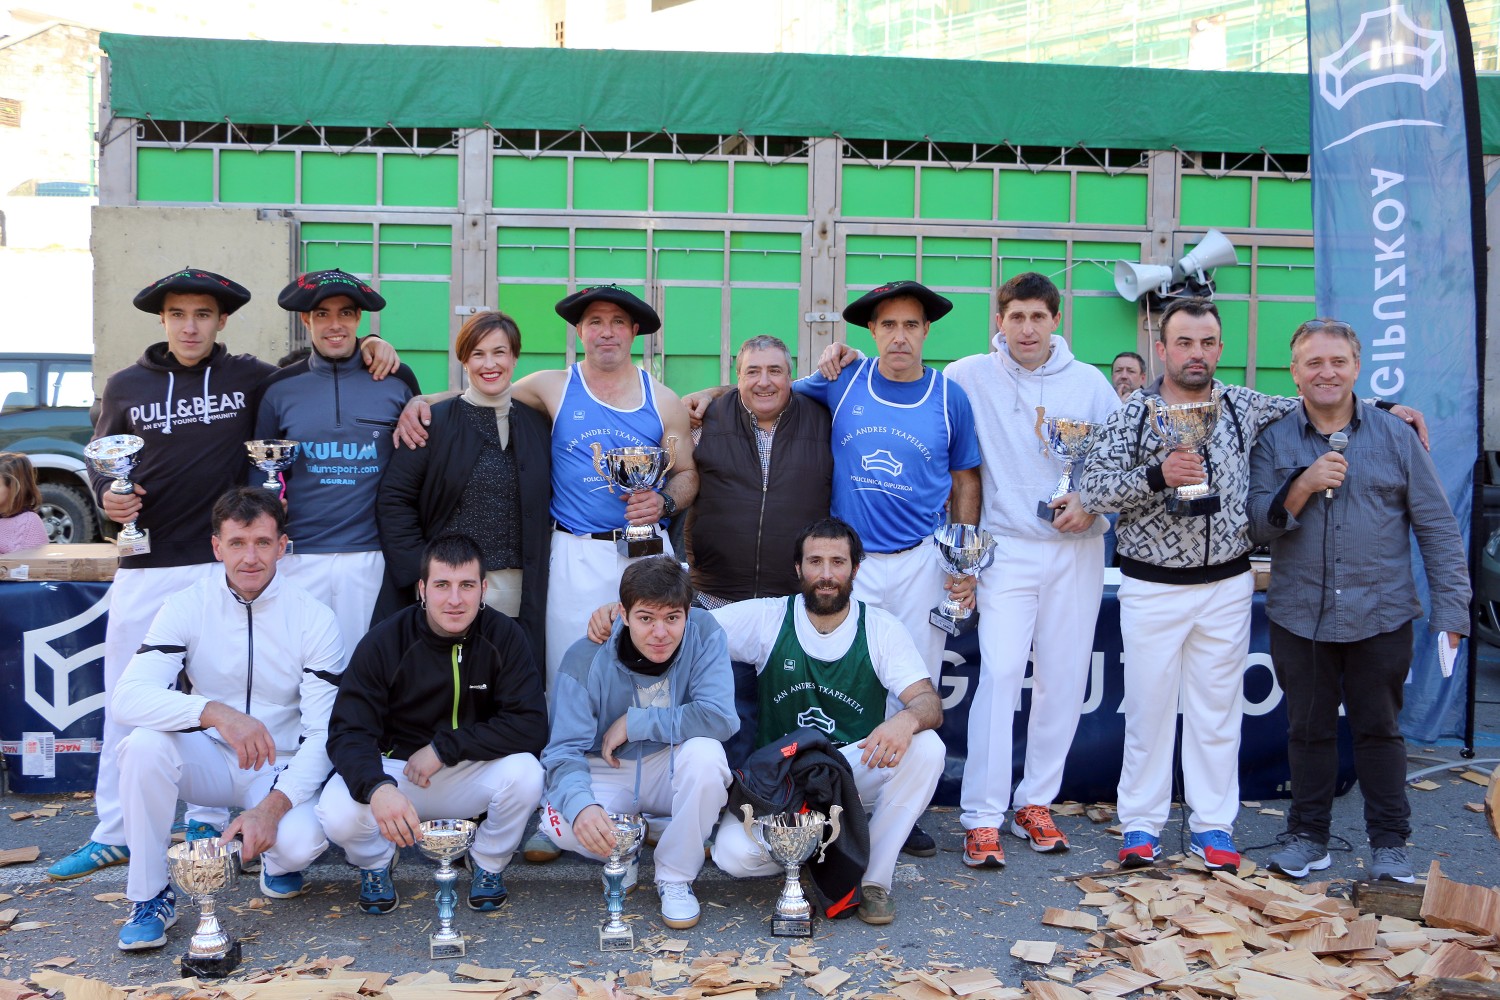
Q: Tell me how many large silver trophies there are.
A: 6